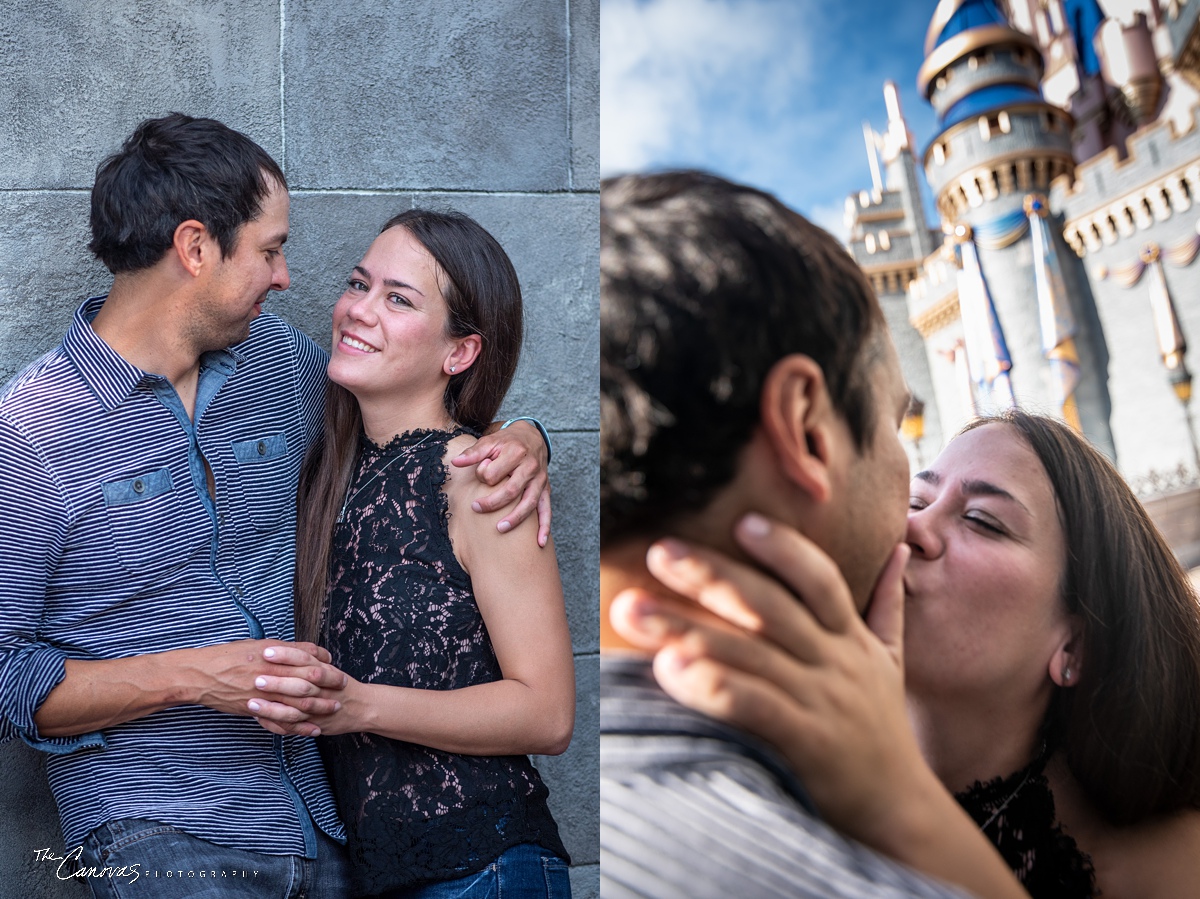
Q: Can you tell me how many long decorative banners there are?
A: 3